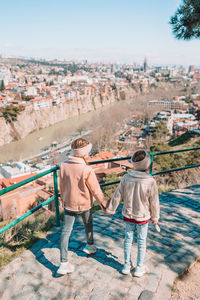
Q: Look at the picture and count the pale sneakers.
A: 4